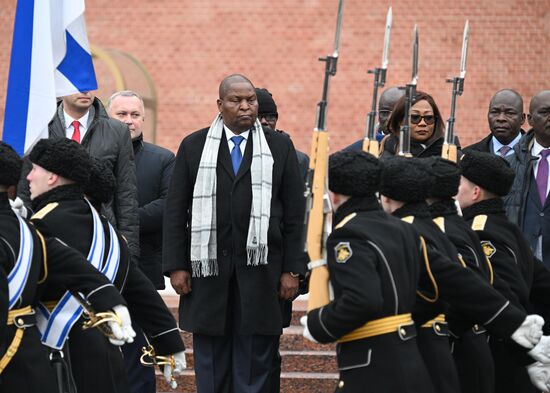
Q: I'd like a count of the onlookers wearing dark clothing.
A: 8